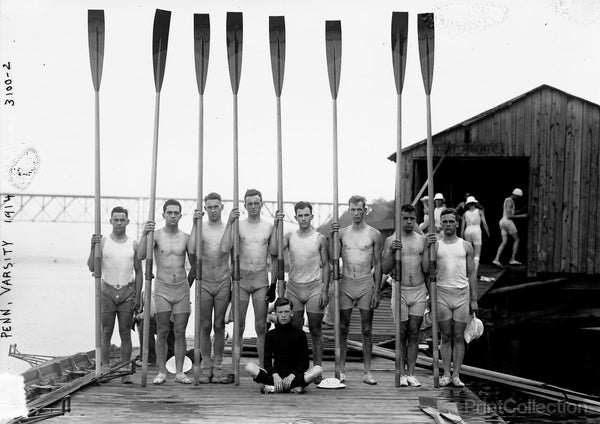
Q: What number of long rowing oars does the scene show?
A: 8